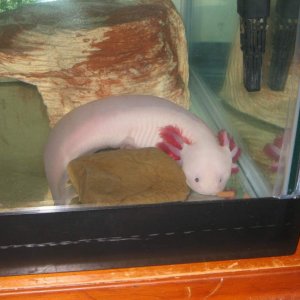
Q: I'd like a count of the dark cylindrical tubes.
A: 2